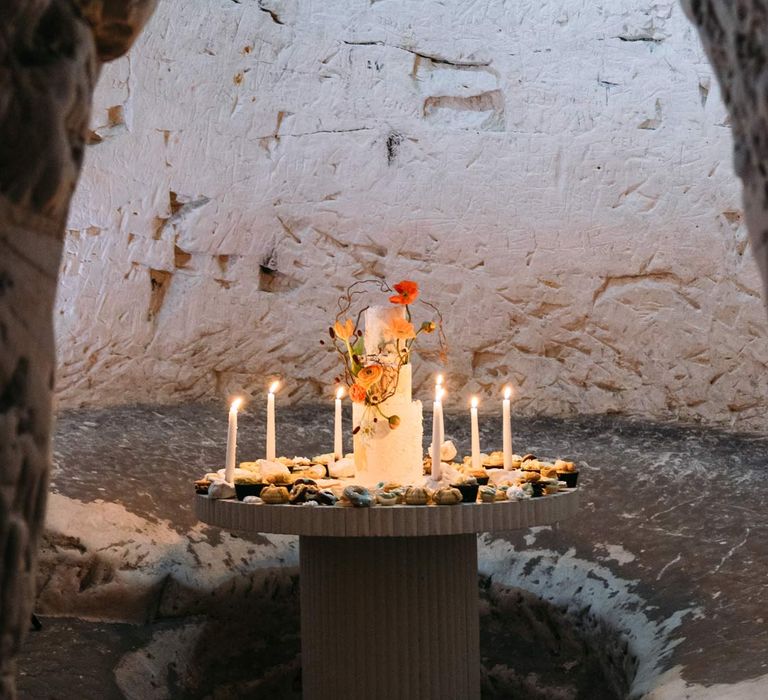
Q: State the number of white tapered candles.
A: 7